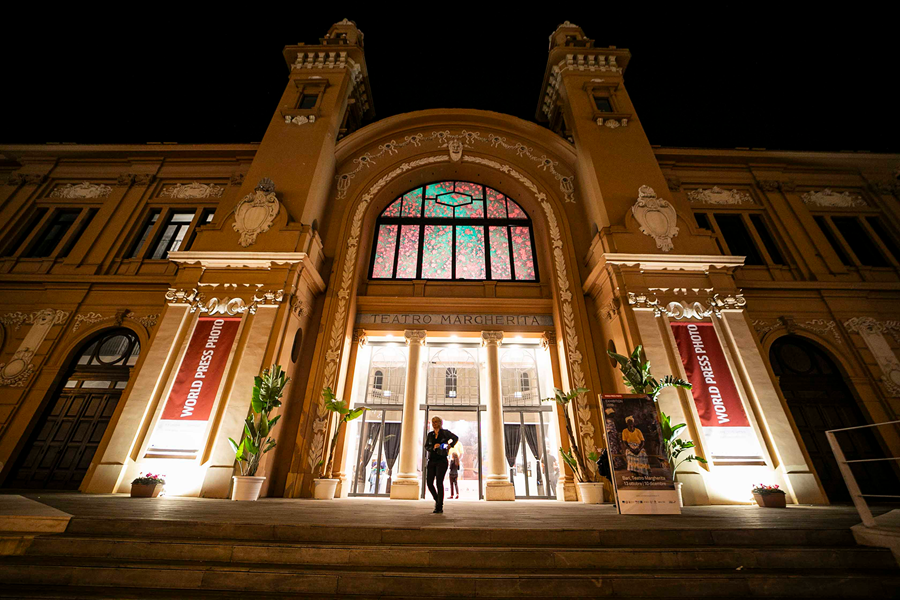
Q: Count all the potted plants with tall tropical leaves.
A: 4